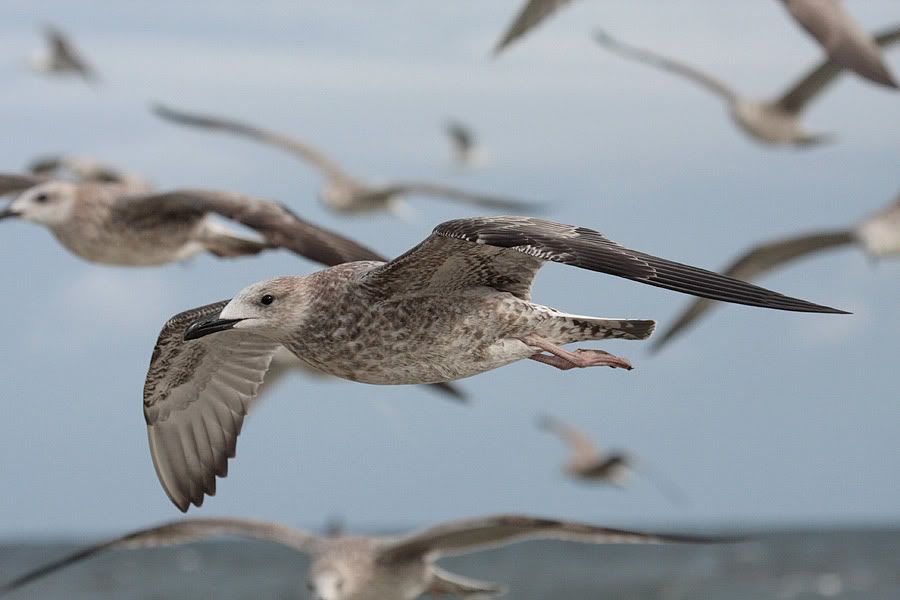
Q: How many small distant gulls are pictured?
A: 3